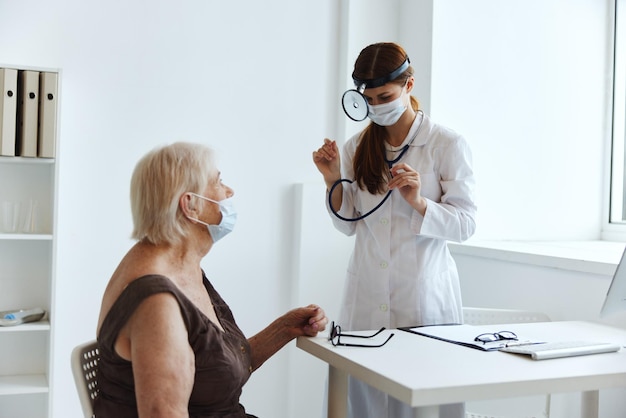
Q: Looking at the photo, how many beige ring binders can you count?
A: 3